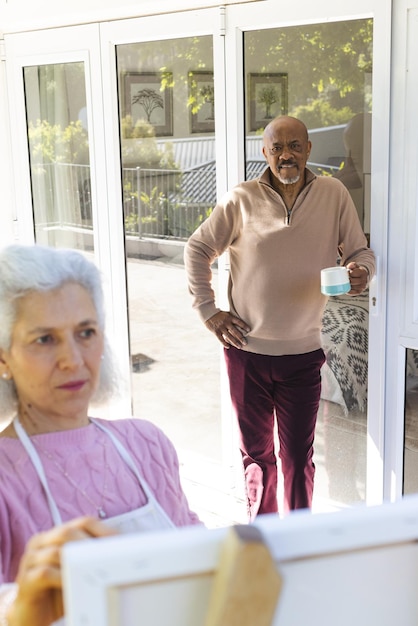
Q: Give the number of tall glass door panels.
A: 3